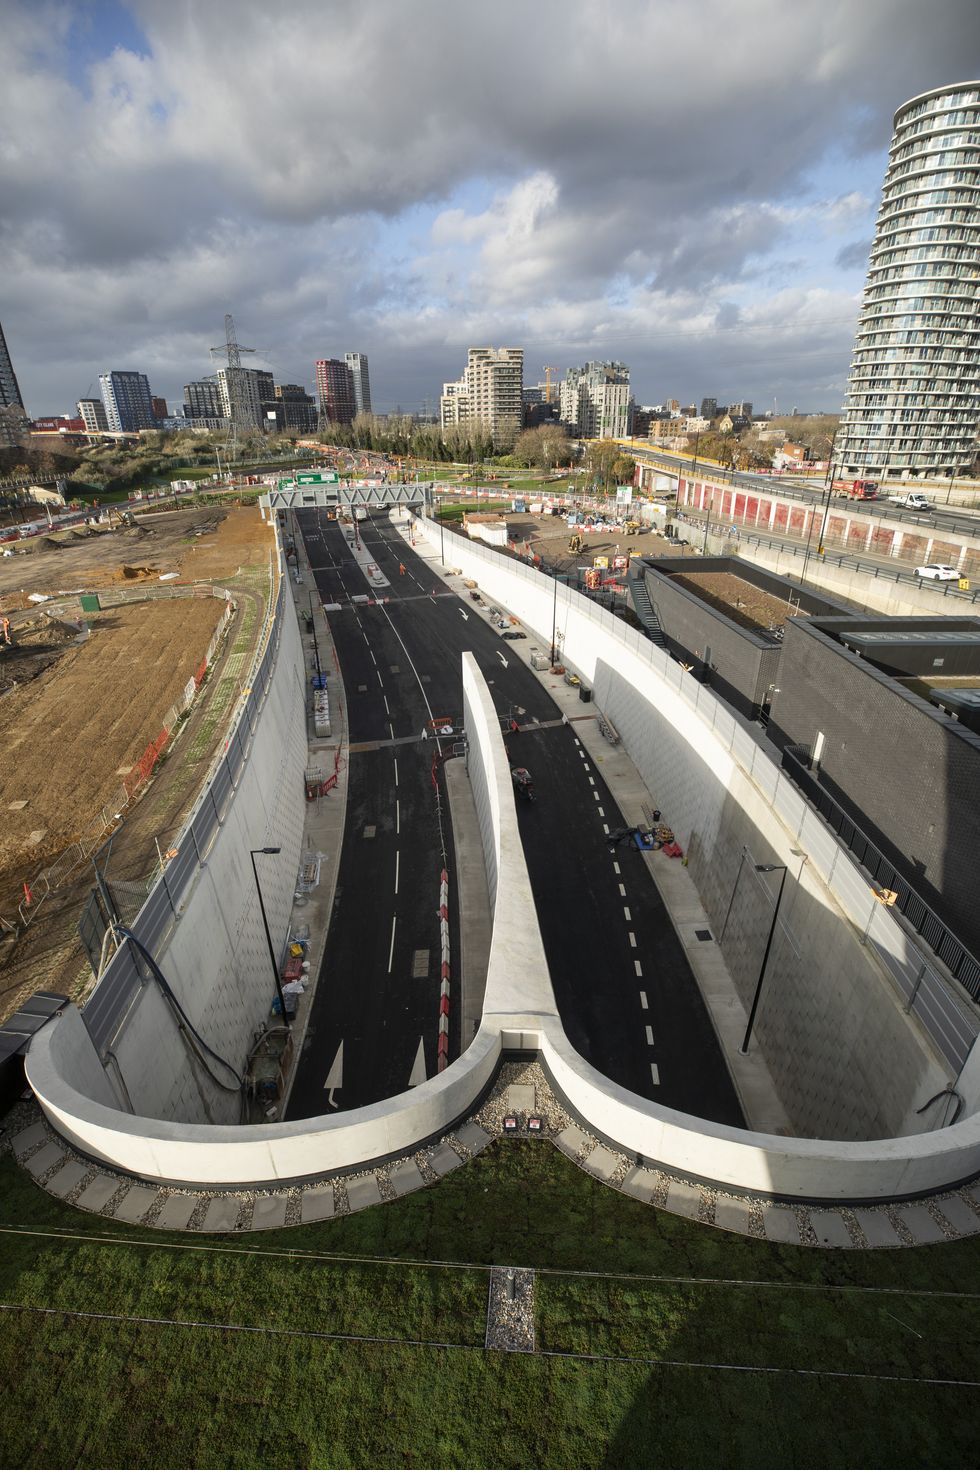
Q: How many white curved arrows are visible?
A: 2